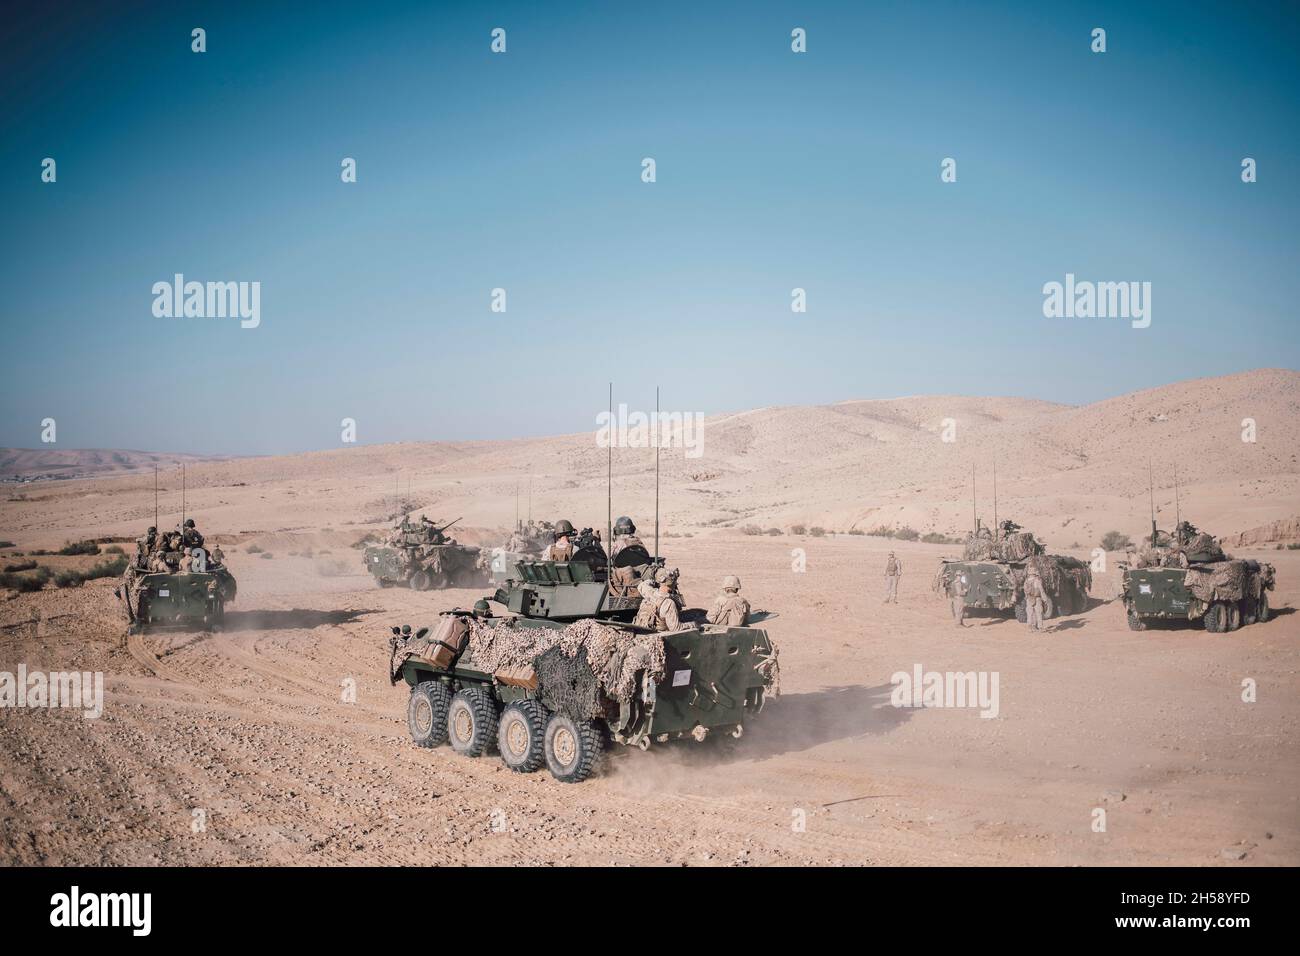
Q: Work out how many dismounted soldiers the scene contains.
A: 3